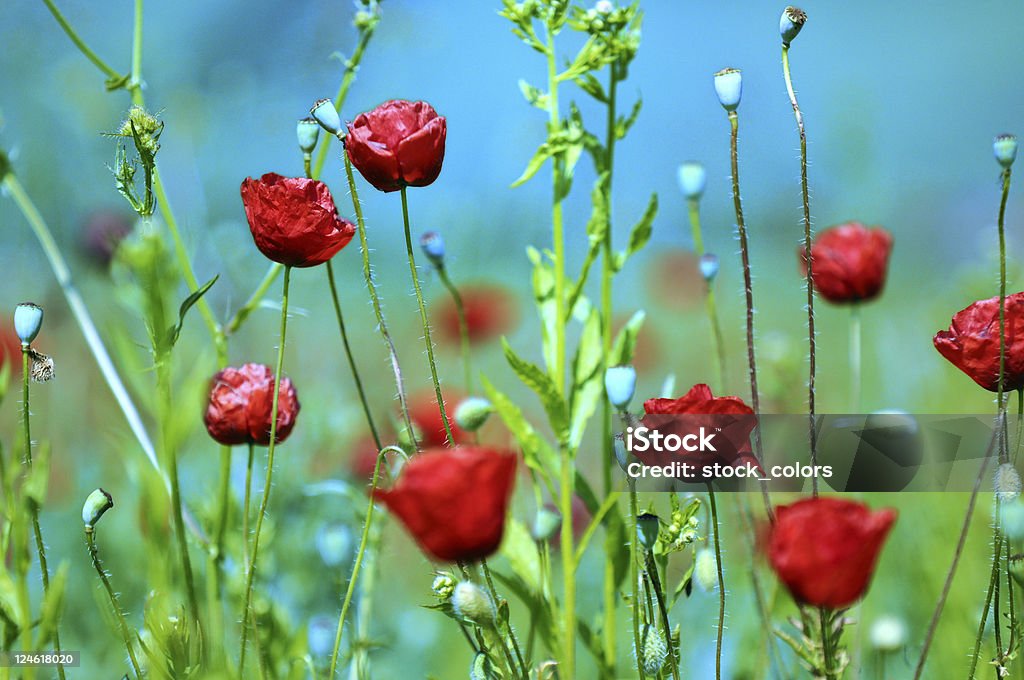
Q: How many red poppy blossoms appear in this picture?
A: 8